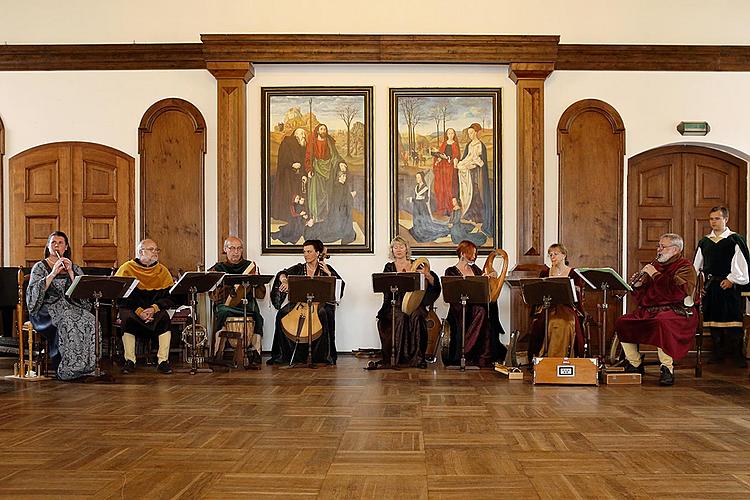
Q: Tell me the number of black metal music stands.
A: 8